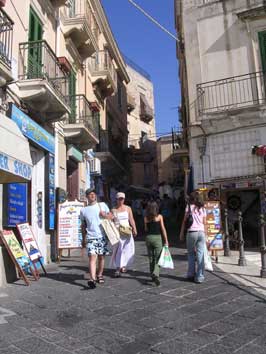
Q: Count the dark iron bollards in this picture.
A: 3